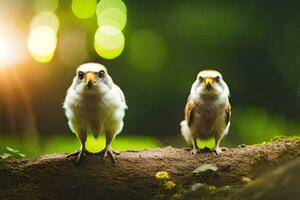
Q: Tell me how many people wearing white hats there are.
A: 0